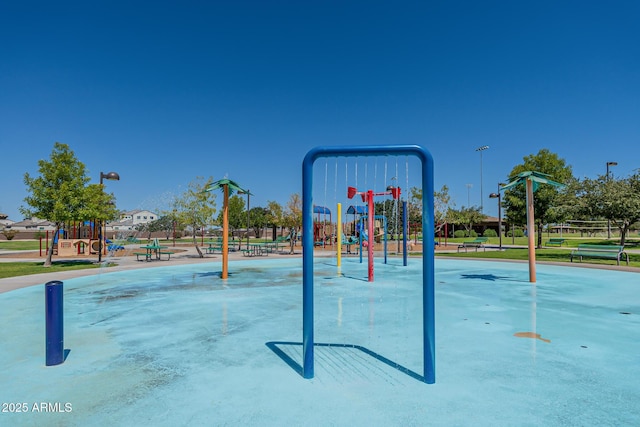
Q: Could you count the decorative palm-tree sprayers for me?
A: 2